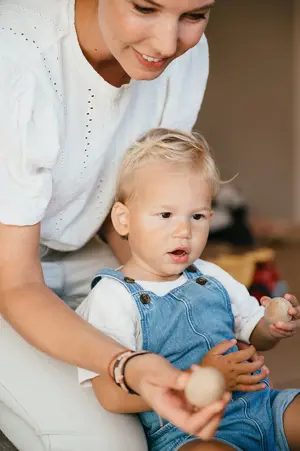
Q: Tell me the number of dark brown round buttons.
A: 4